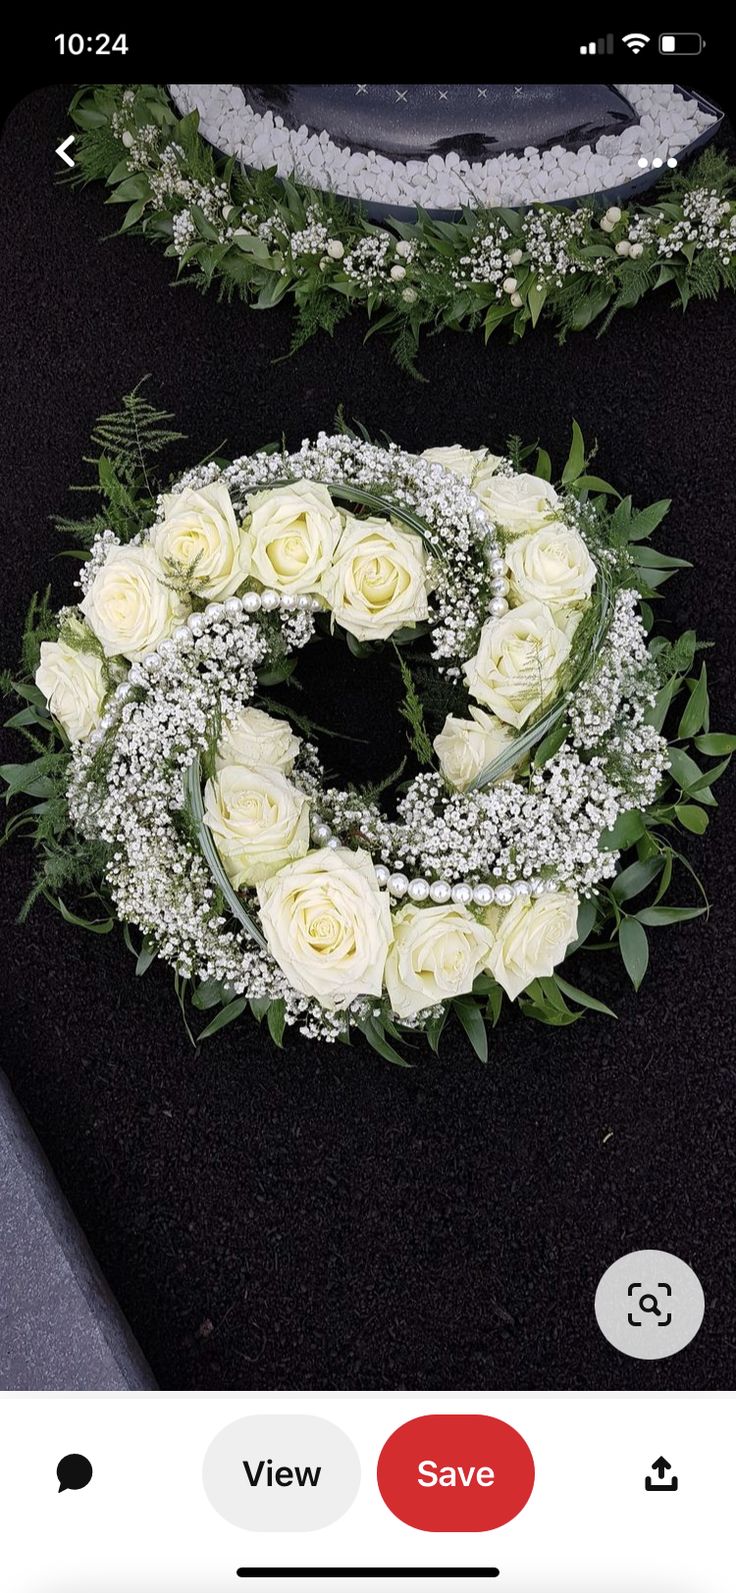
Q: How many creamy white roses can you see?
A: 15